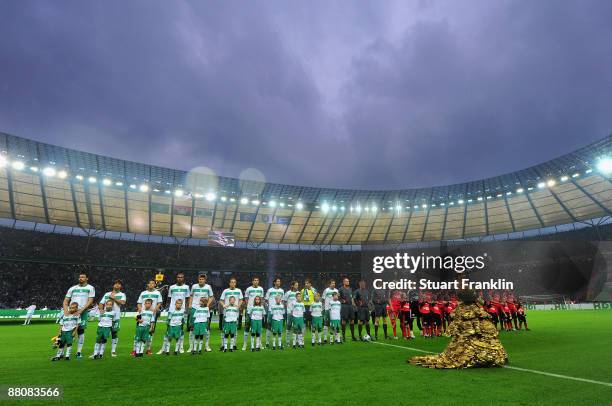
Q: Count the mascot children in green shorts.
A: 11